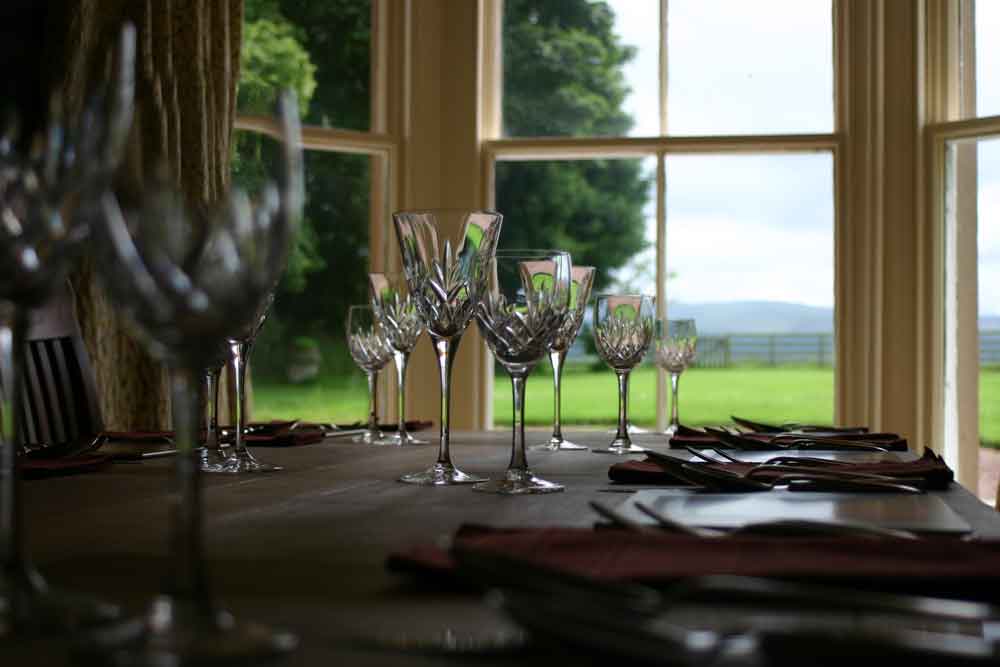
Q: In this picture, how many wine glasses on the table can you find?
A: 11